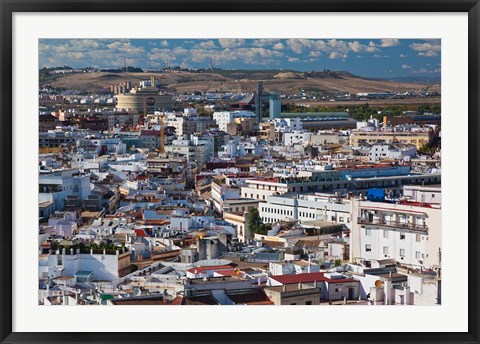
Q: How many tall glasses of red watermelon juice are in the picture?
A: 0